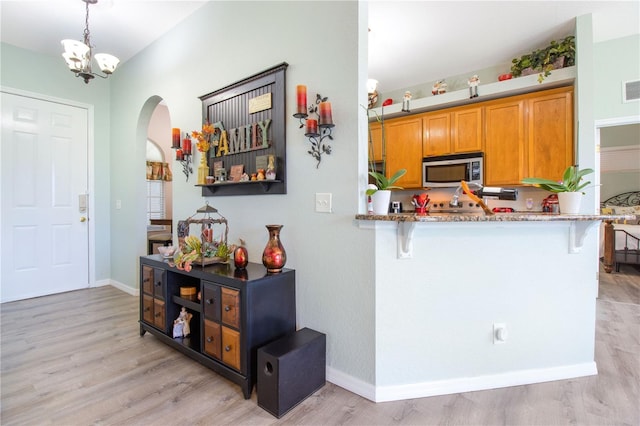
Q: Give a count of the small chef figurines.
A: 3